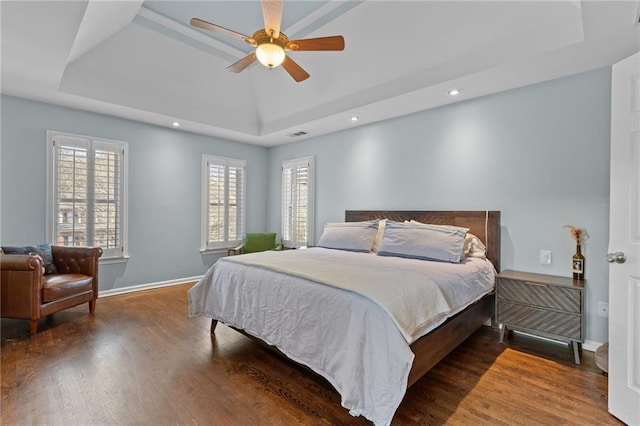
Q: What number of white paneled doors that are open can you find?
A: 1